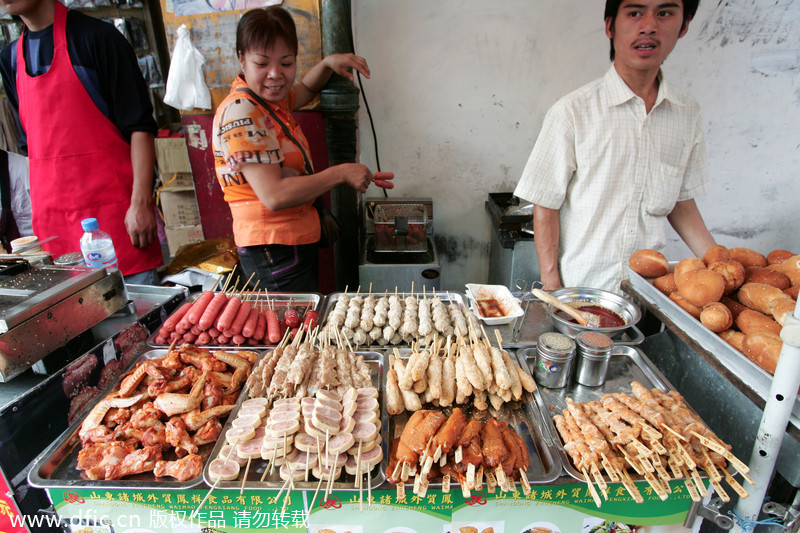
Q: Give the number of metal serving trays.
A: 8